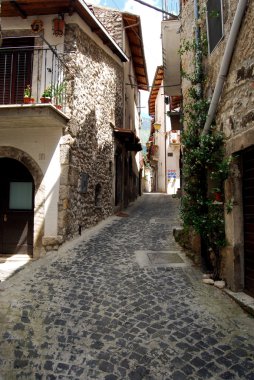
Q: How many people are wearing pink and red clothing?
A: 0